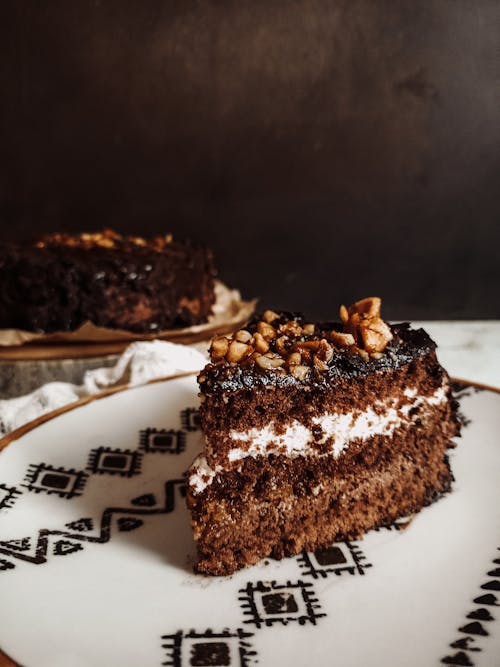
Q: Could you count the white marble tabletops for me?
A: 1